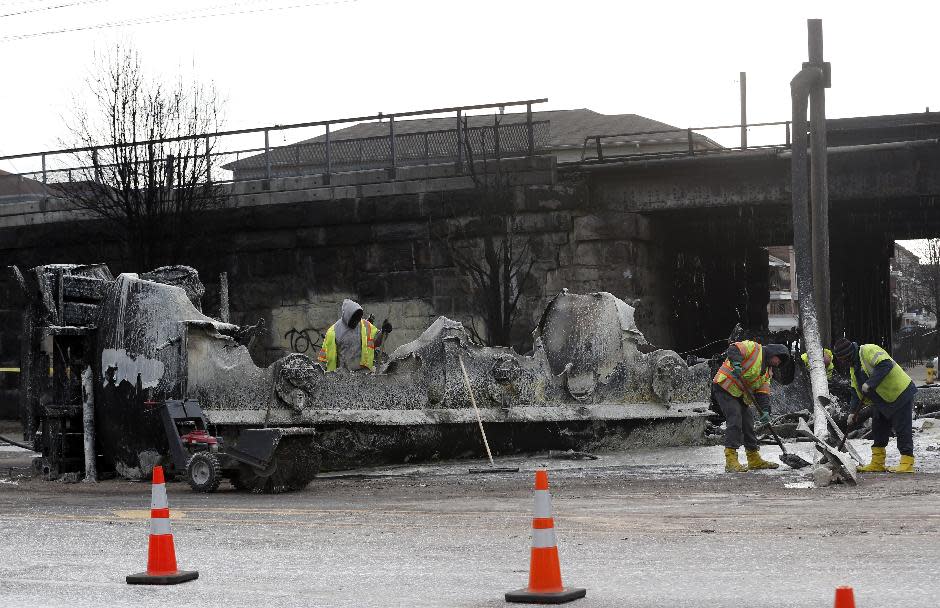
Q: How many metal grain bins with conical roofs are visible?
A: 0